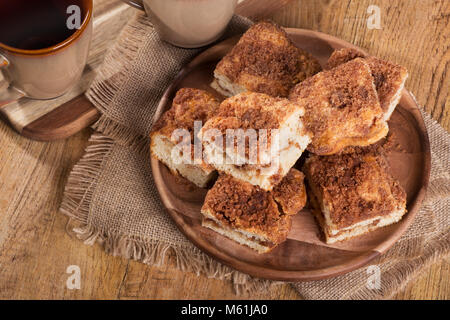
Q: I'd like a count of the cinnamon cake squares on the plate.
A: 7